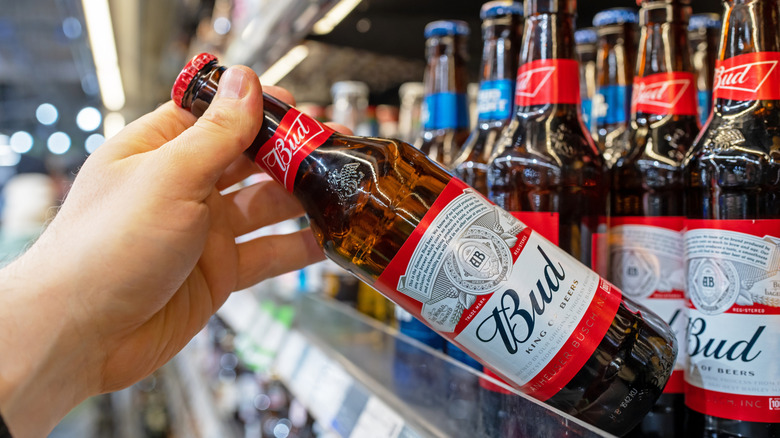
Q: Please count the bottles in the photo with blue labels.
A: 5